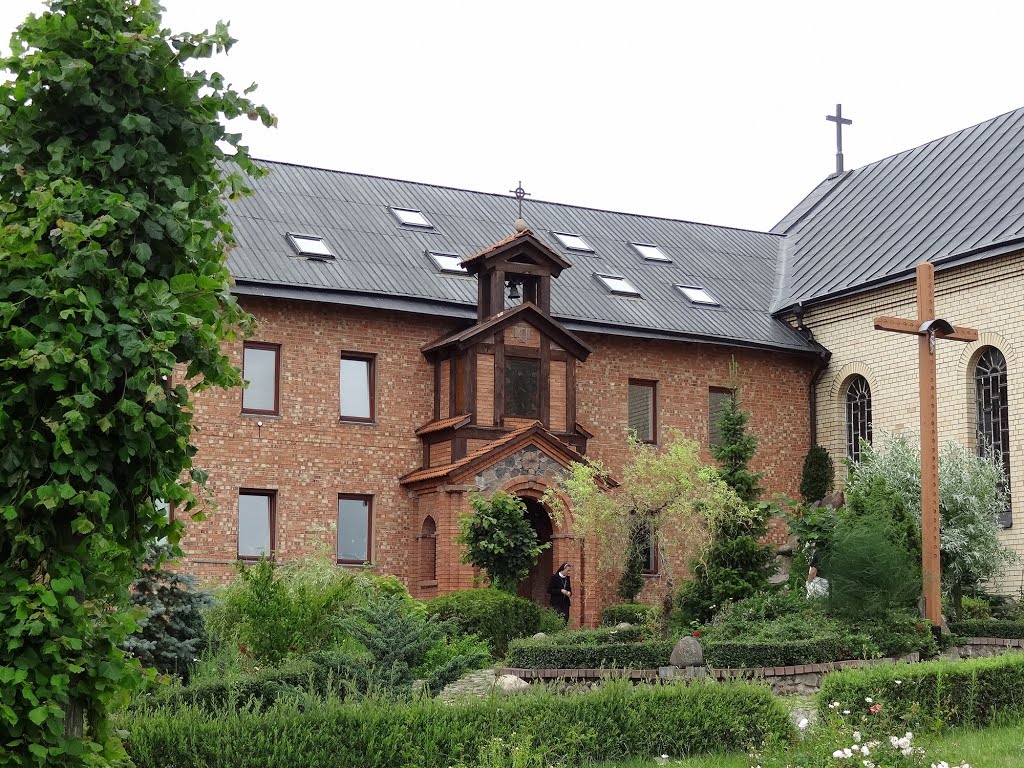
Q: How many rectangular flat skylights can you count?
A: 7